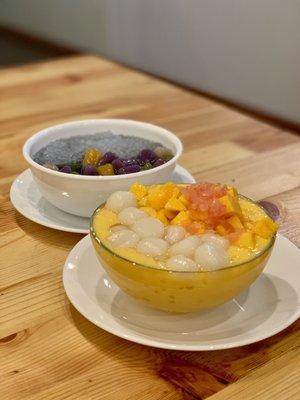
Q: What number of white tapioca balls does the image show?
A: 10